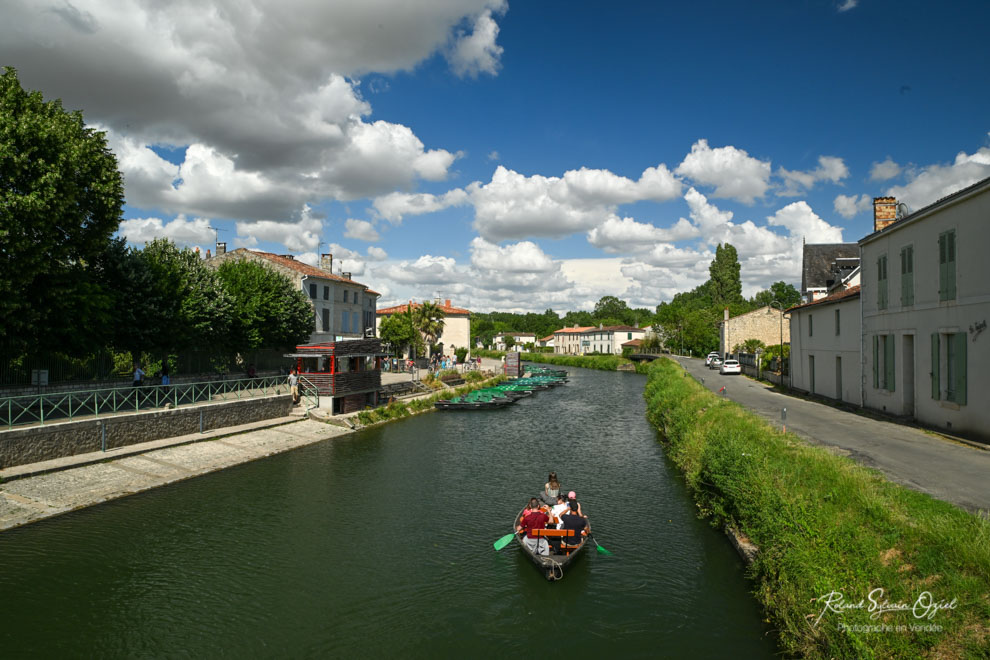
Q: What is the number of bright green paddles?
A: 2